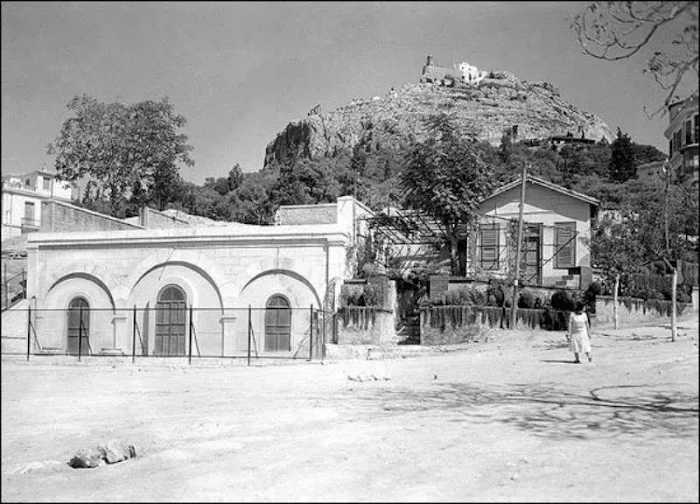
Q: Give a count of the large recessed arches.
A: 3